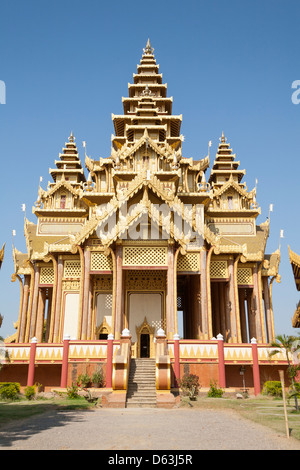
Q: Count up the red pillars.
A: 6